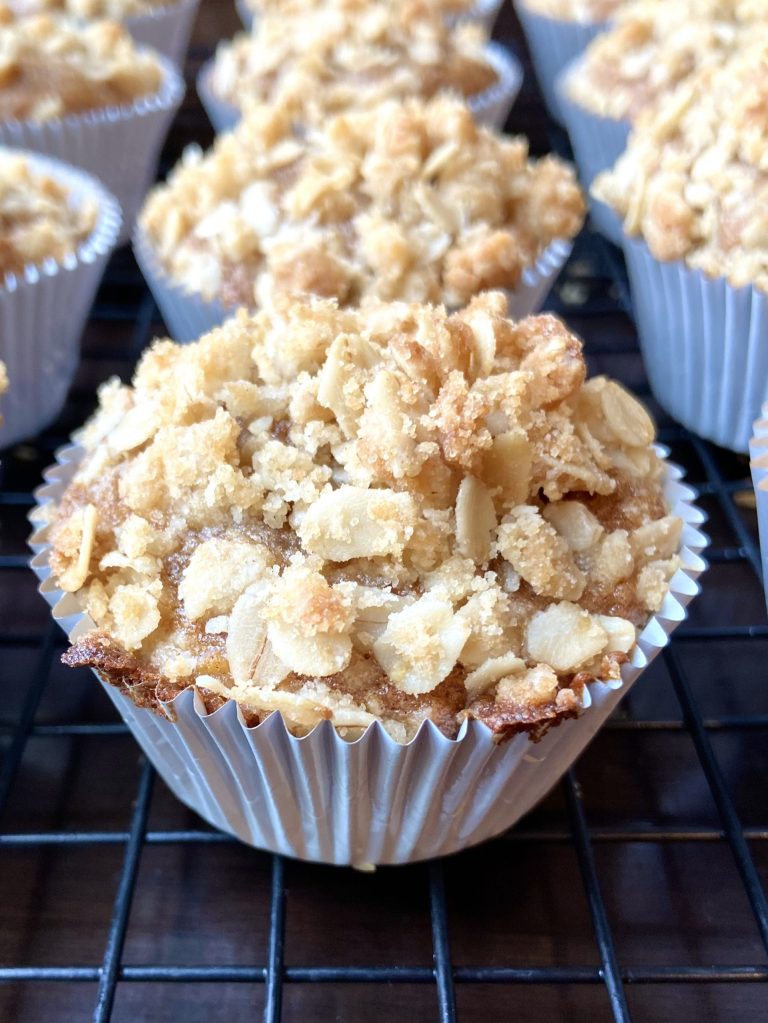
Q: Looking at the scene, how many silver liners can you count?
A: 11